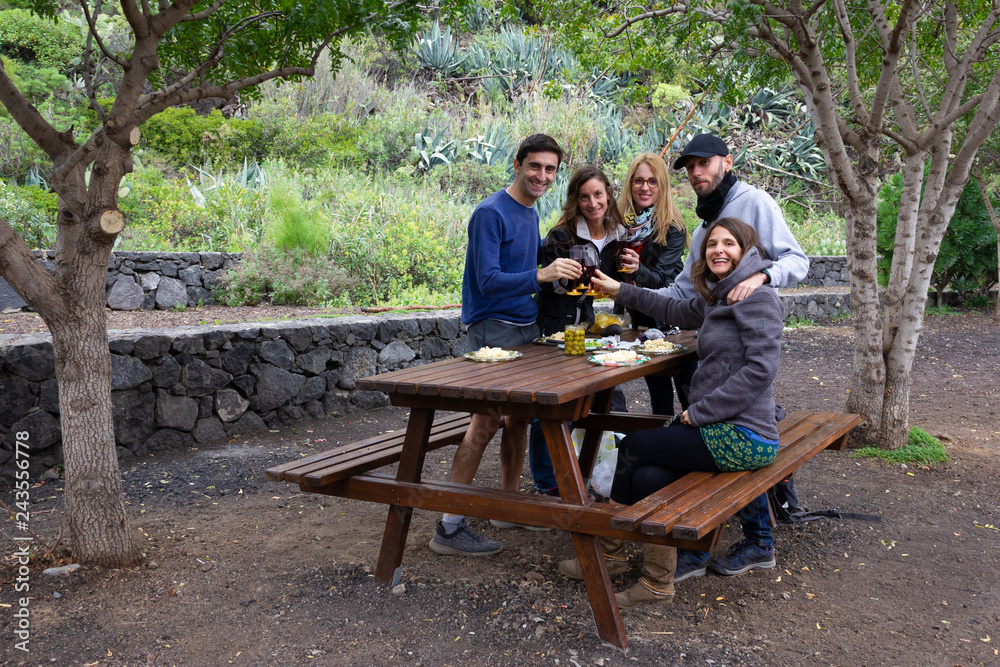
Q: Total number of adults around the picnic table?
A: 5